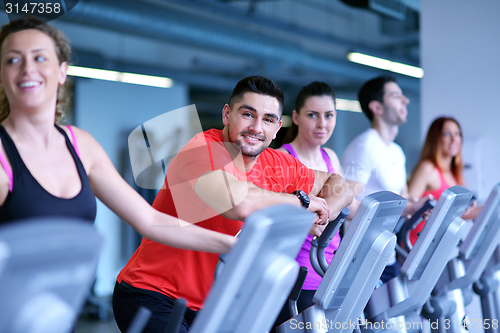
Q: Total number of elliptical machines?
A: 5